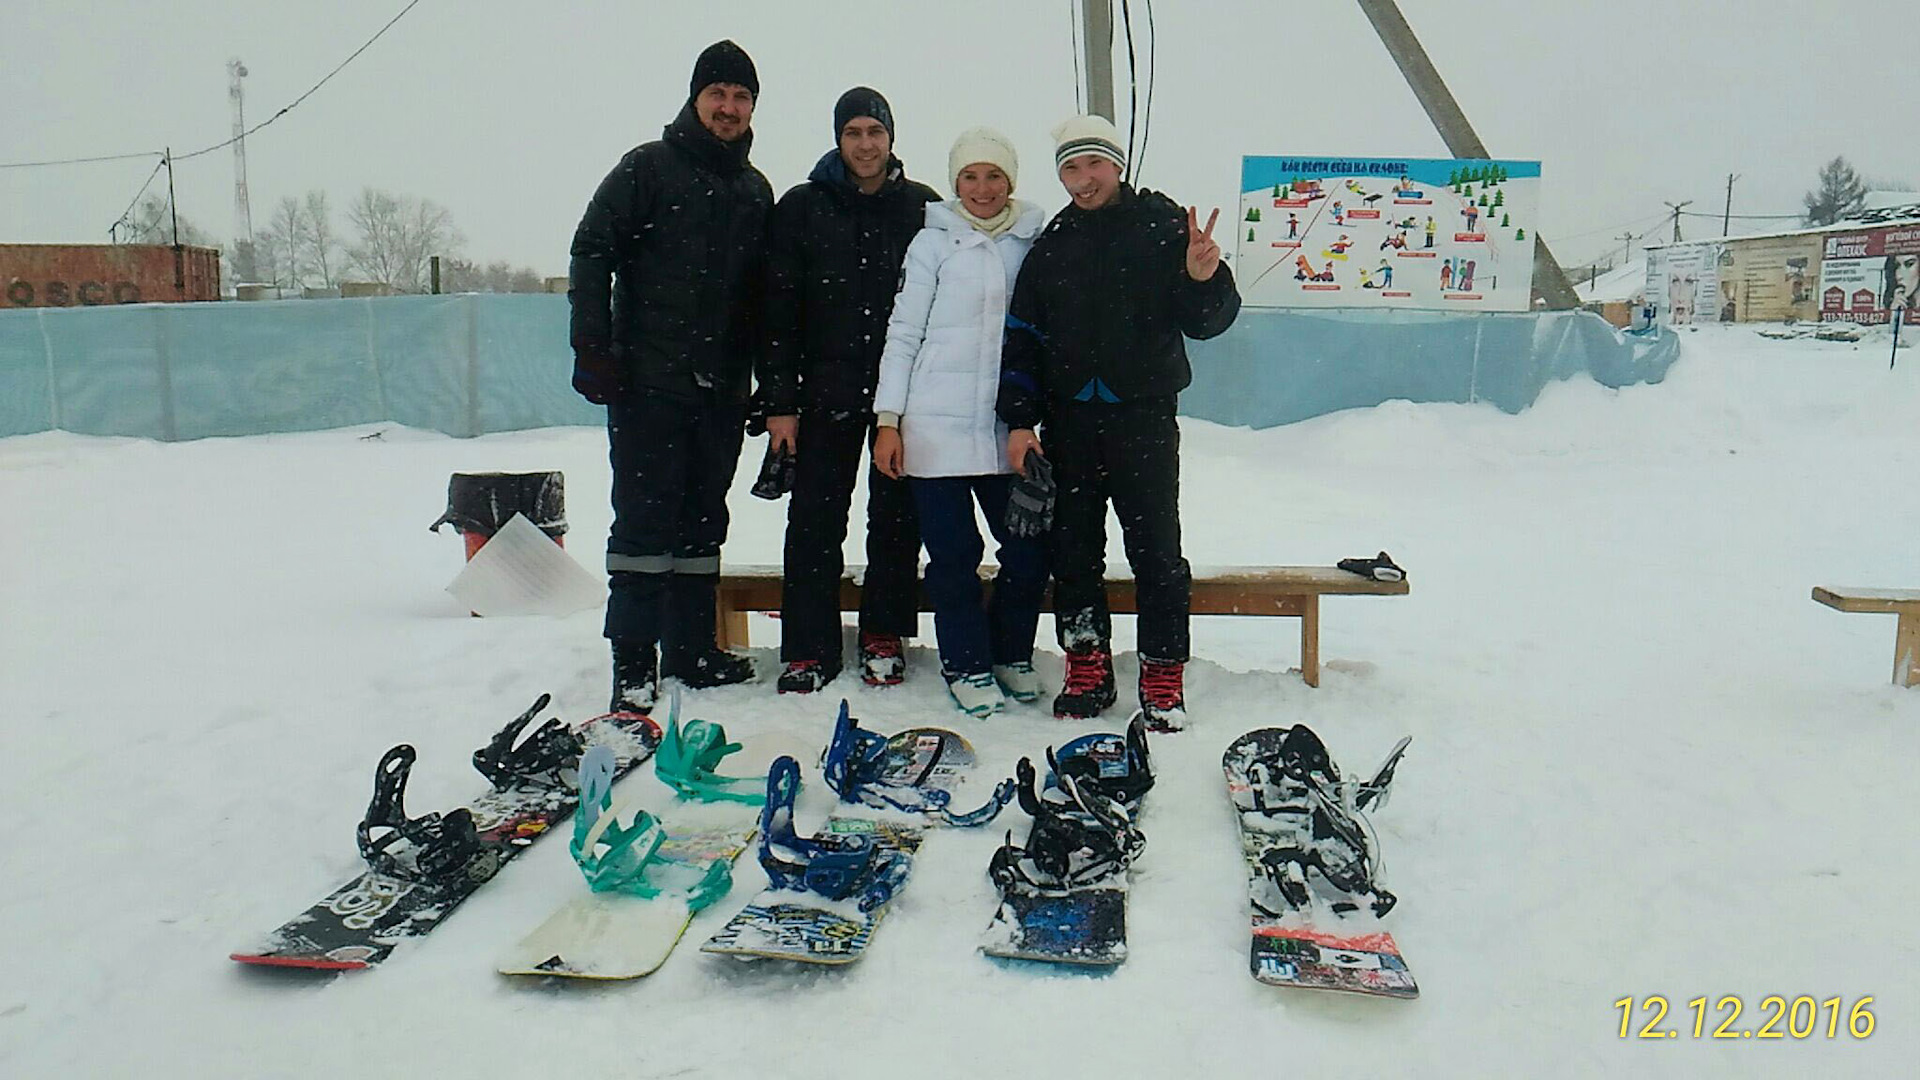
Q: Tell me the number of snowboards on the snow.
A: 5